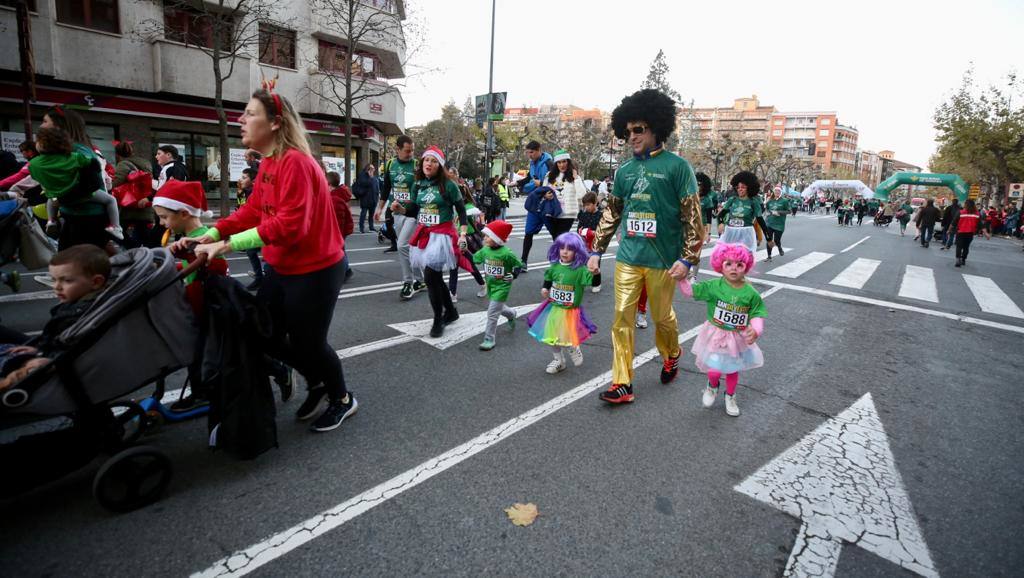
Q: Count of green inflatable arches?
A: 1